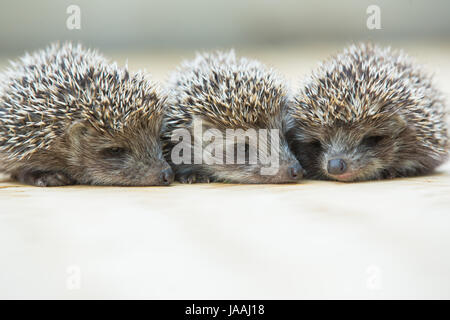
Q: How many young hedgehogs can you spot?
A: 3